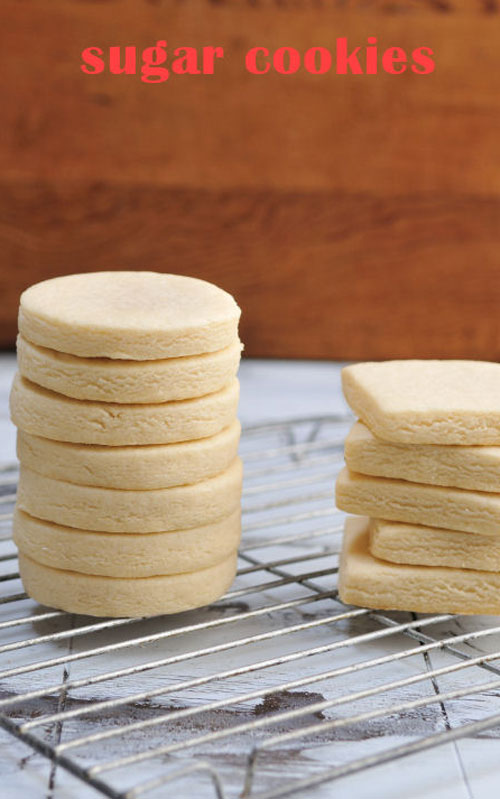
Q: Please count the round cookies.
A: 7